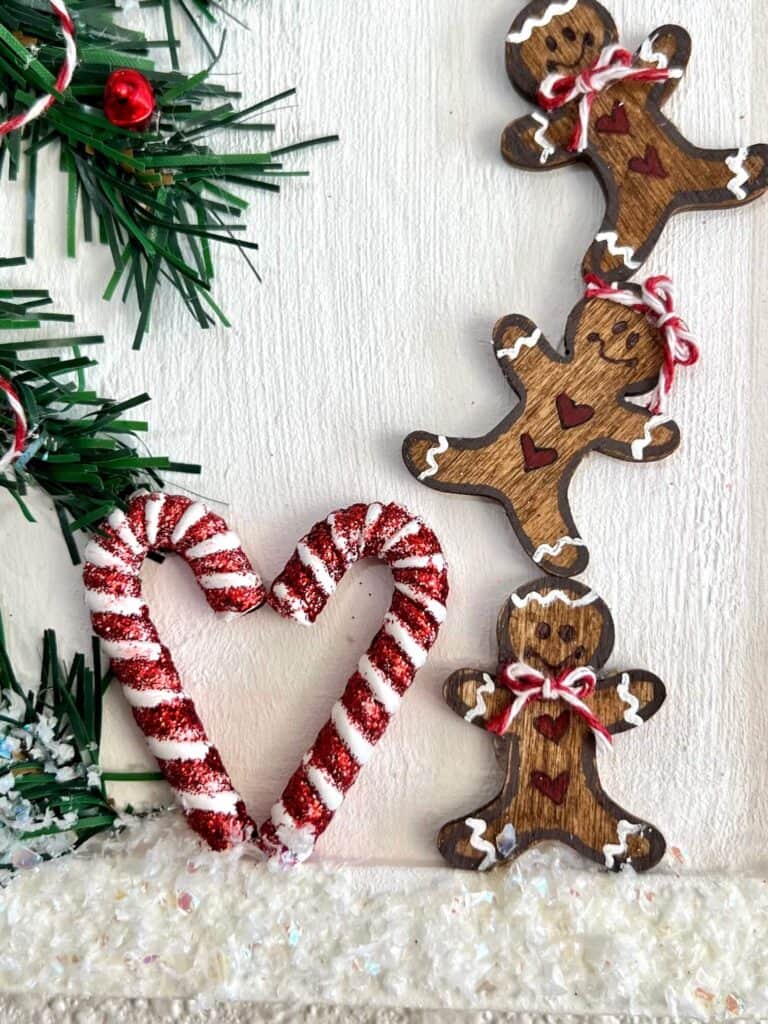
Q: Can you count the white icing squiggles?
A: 14